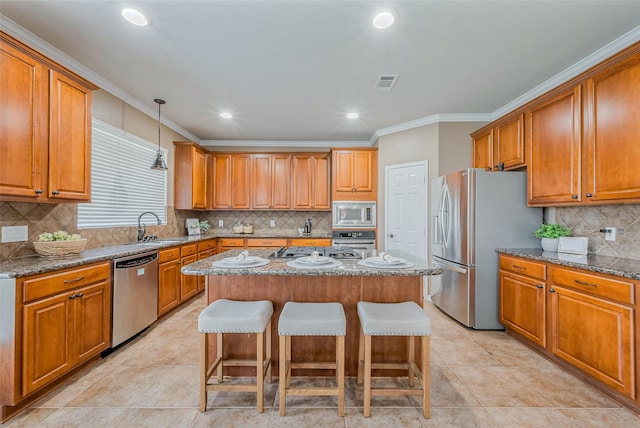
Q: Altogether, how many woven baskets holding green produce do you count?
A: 1